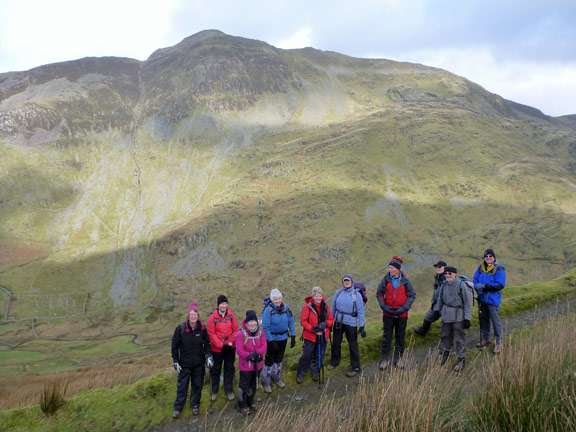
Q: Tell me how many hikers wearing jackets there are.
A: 10